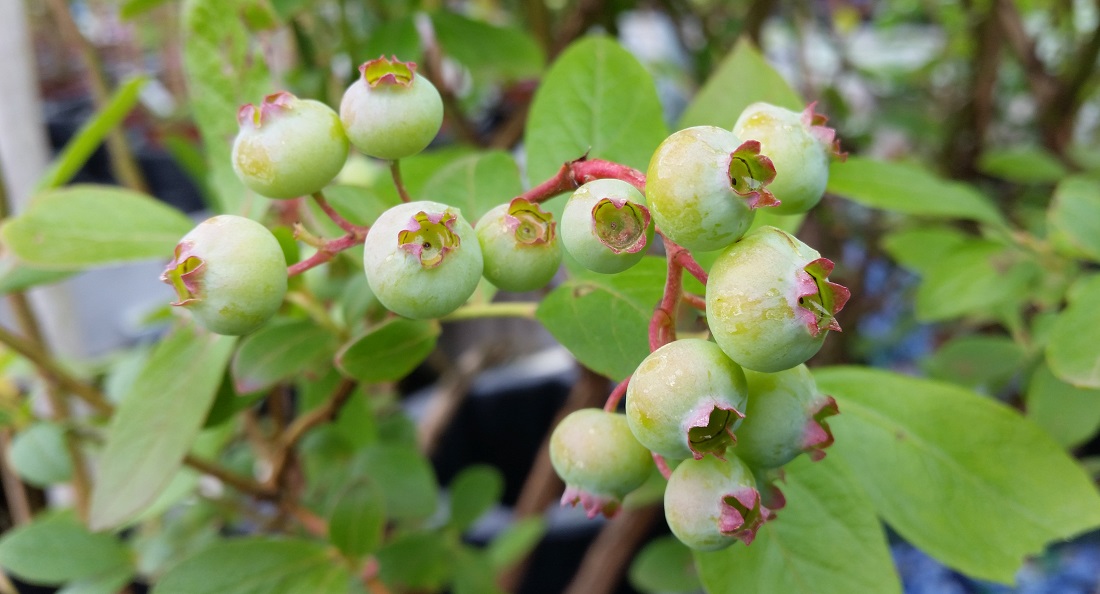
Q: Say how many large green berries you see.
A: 13